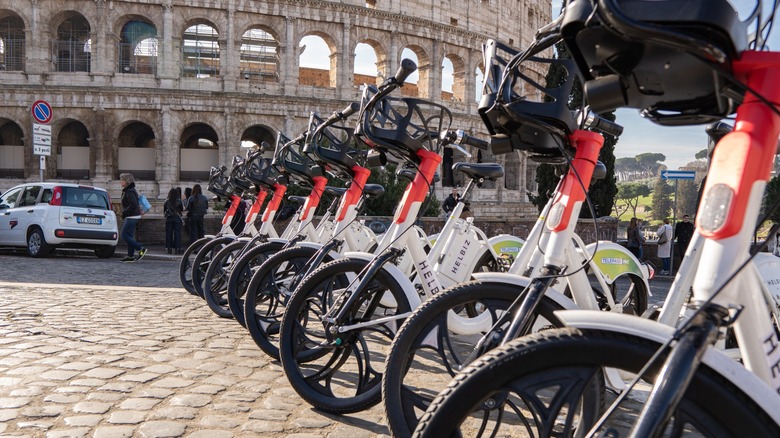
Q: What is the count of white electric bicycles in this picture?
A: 8